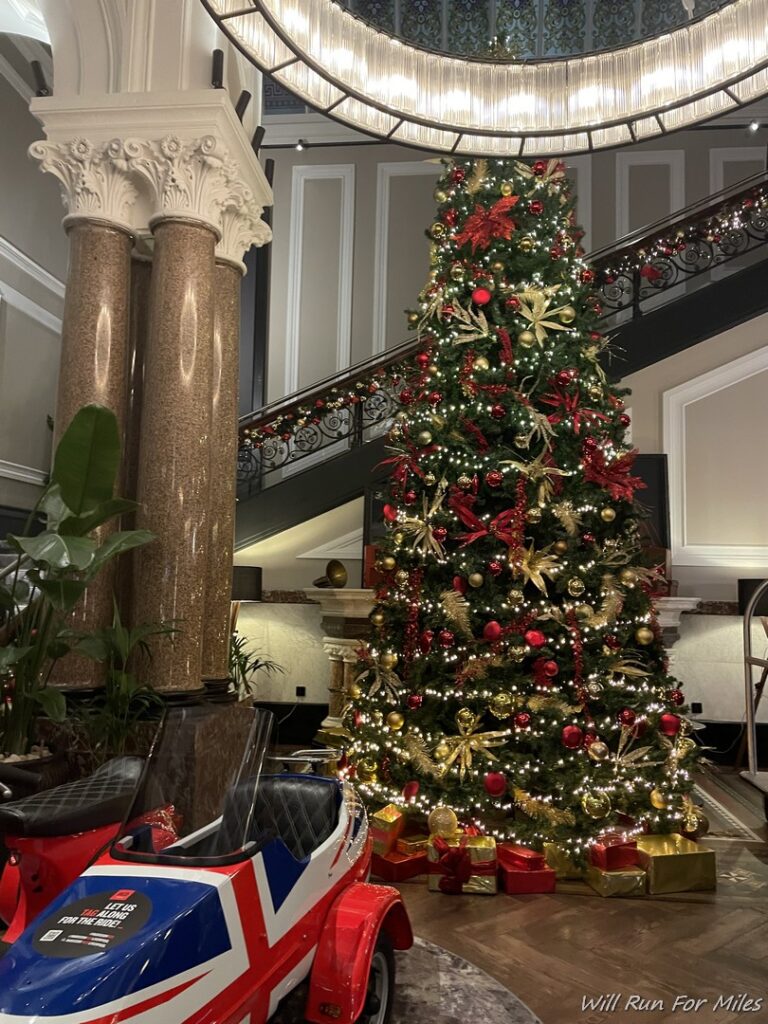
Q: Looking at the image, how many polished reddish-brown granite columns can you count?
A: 4